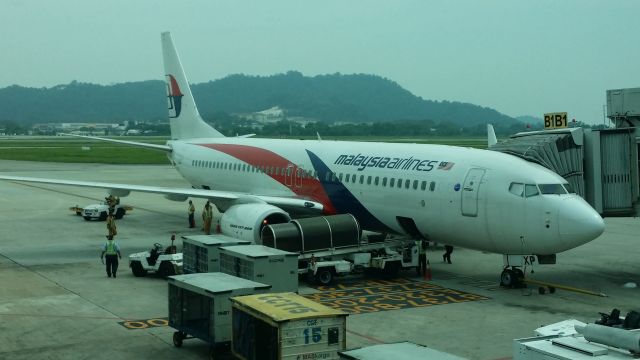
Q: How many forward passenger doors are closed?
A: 1